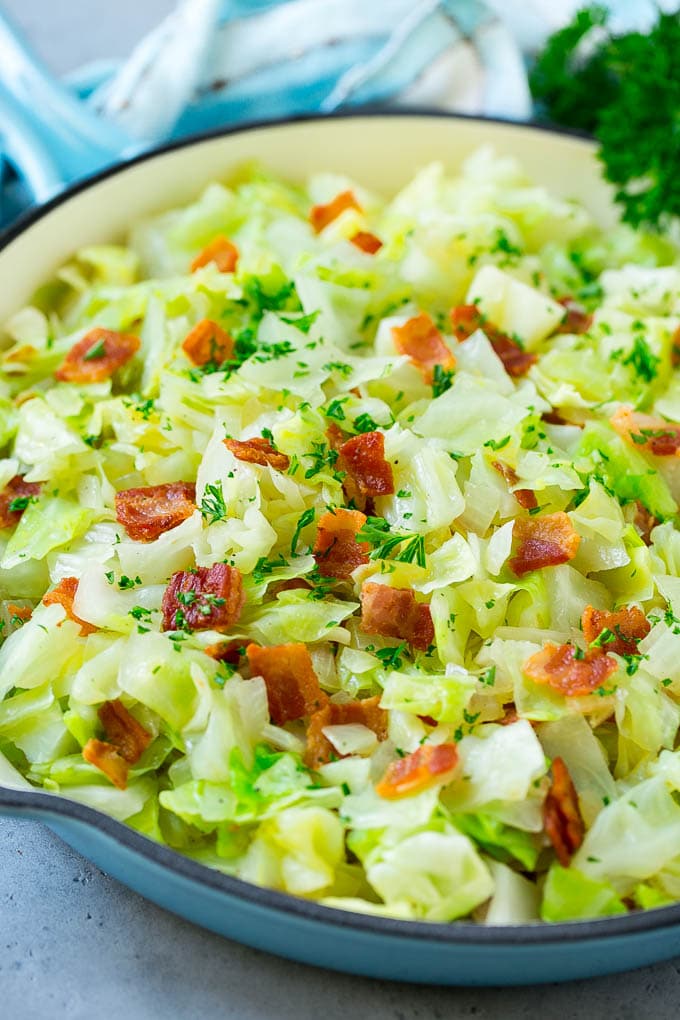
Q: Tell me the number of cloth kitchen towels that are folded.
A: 1